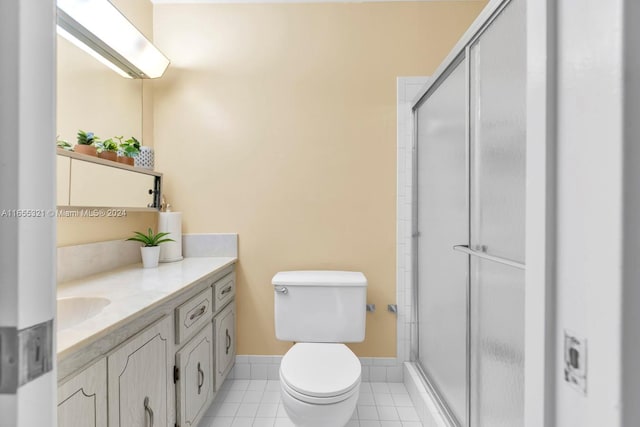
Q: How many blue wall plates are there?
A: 0